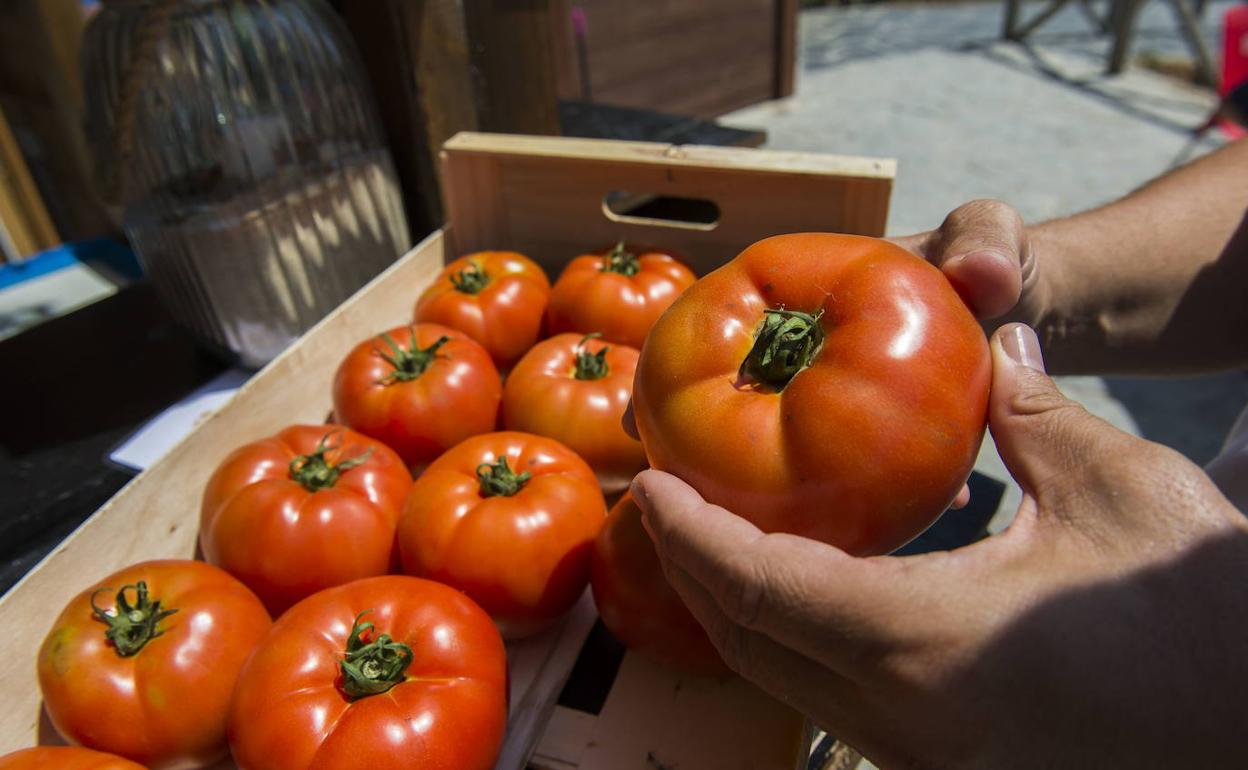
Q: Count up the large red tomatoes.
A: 11